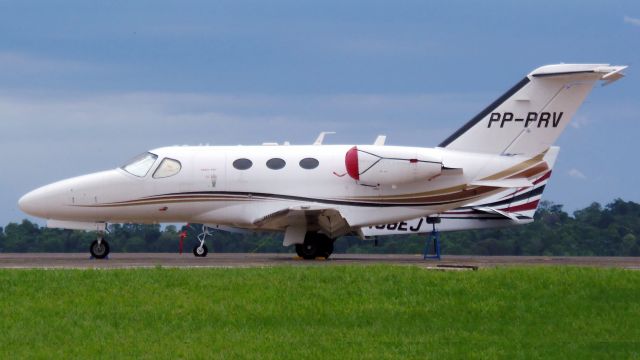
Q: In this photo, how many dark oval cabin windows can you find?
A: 3